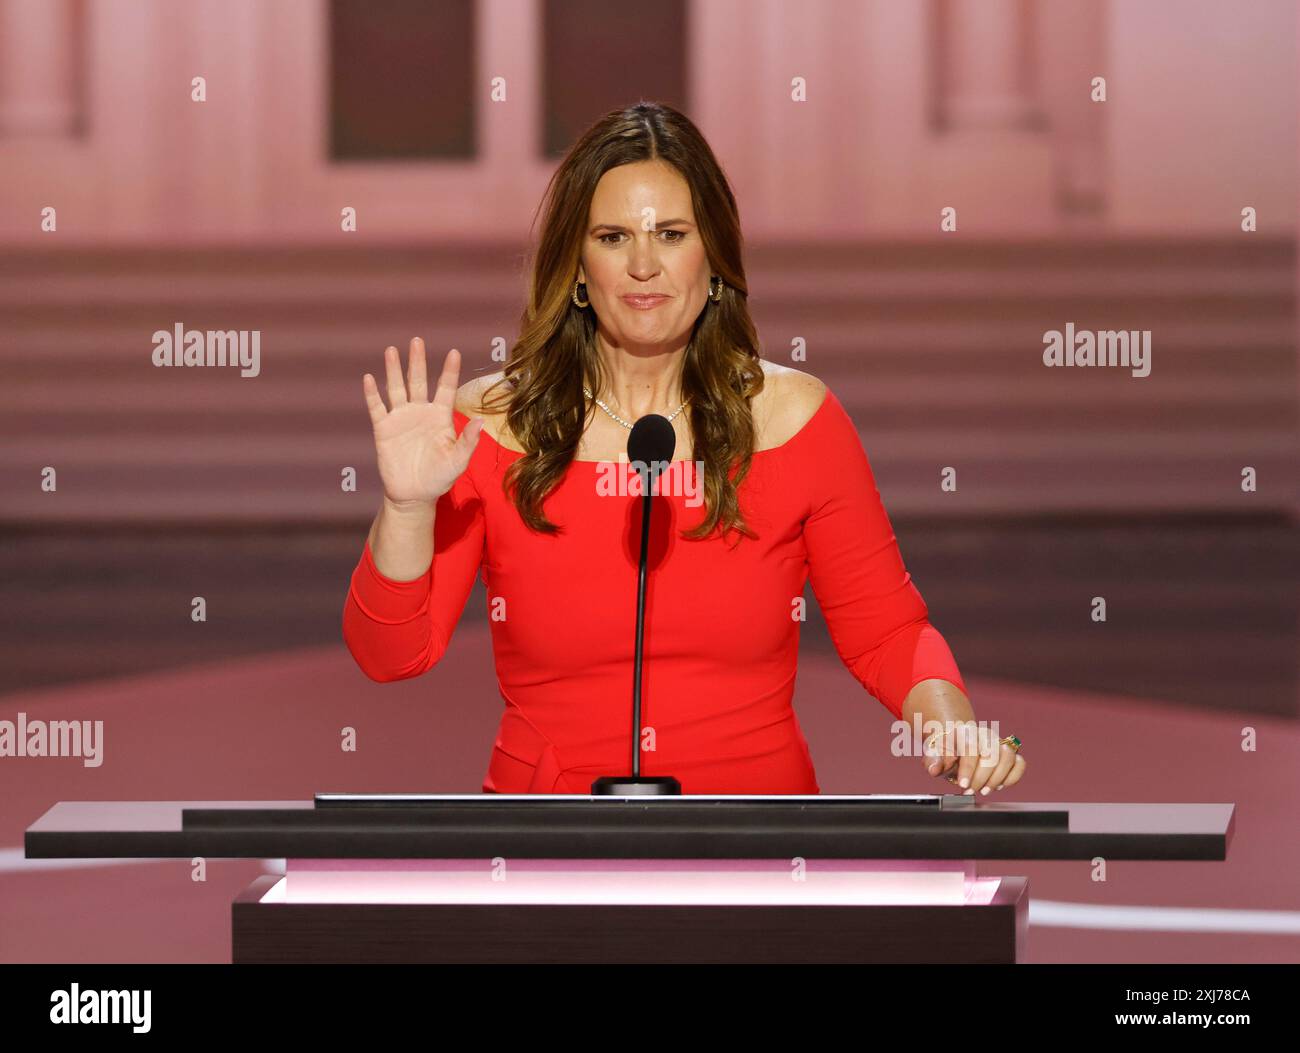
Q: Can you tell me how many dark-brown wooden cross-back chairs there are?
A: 0